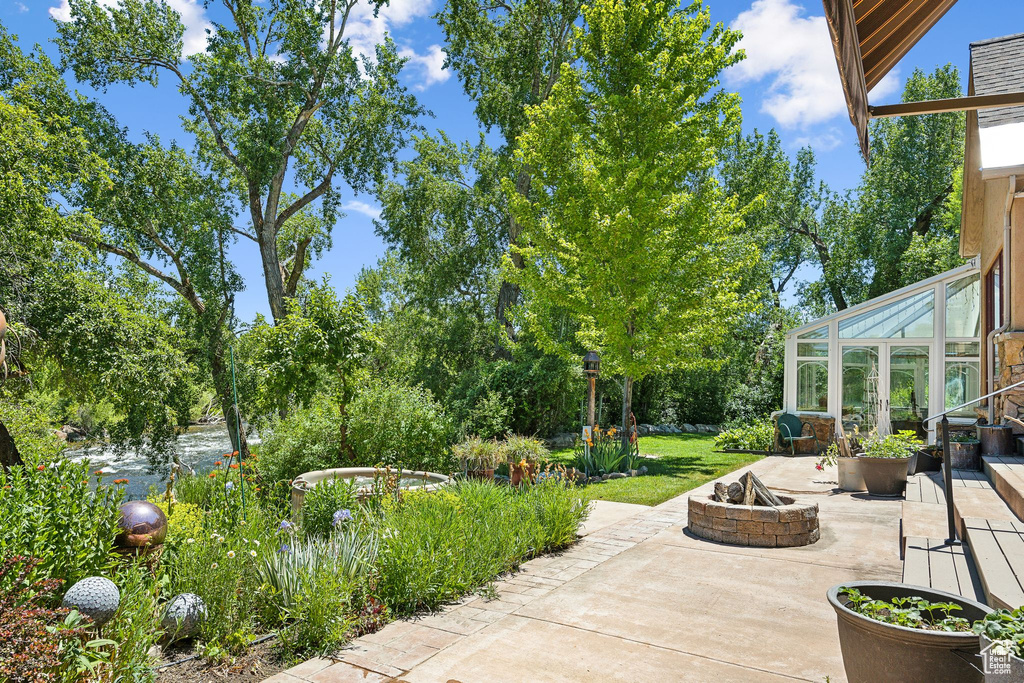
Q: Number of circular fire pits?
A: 1